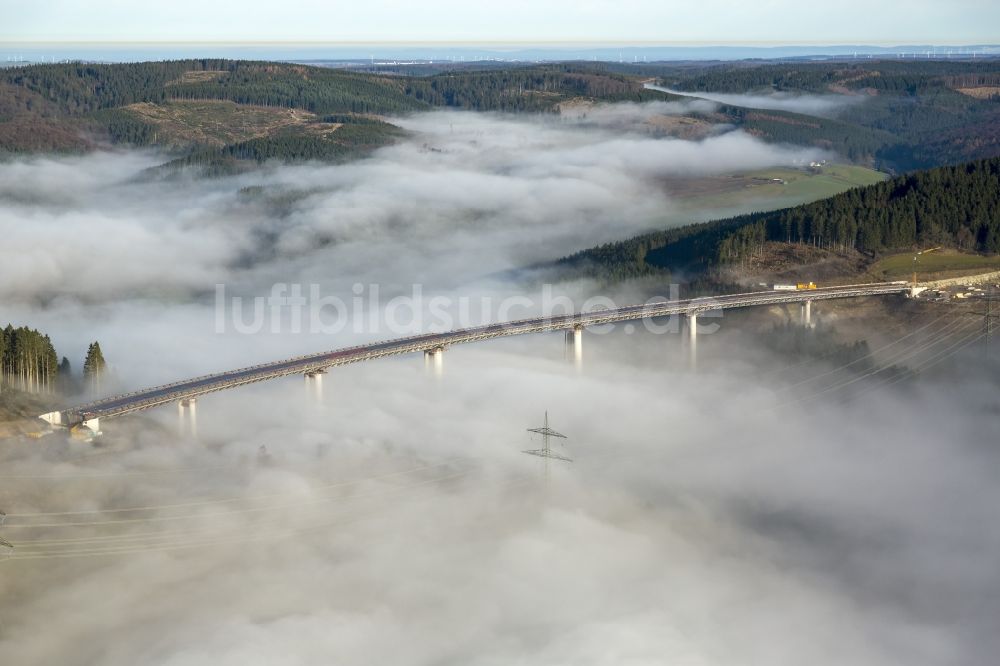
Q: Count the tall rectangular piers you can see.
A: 6